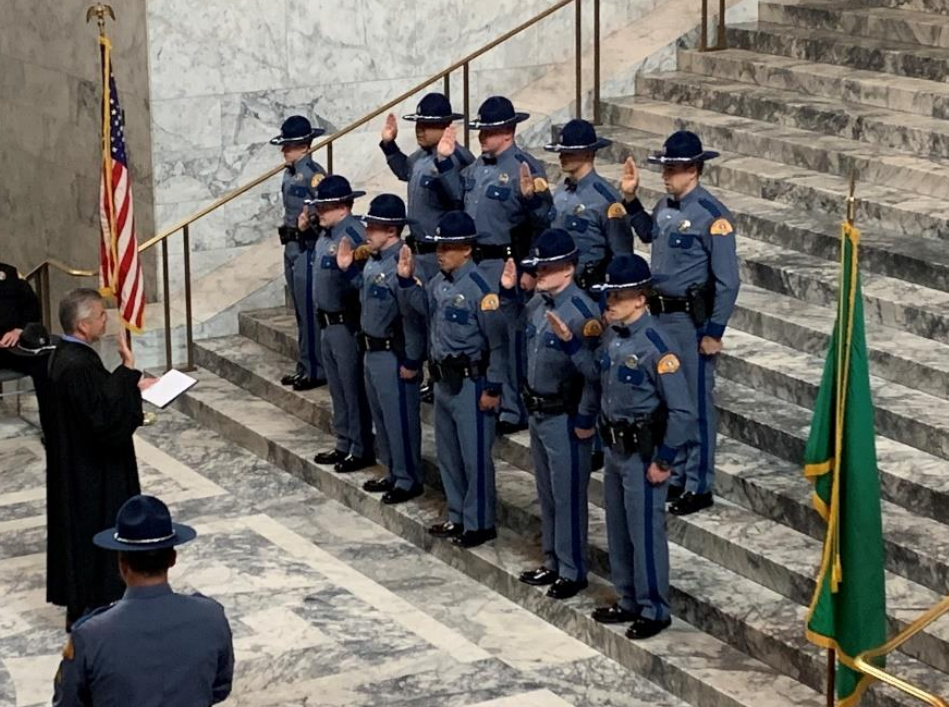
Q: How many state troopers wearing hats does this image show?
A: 11